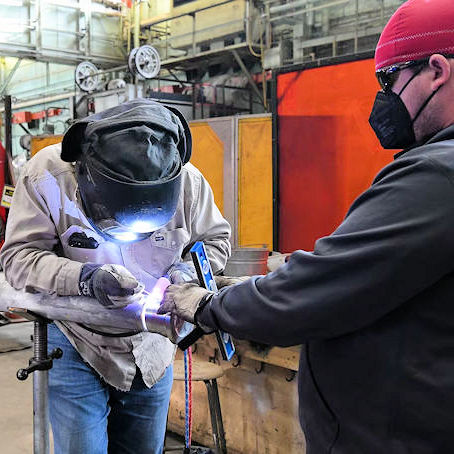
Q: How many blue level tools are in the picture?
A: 1